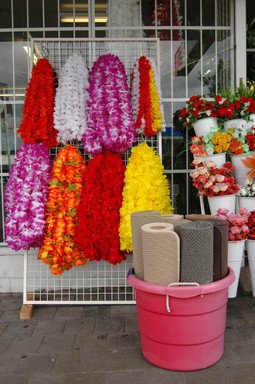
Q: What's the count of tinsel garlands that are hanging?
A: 8